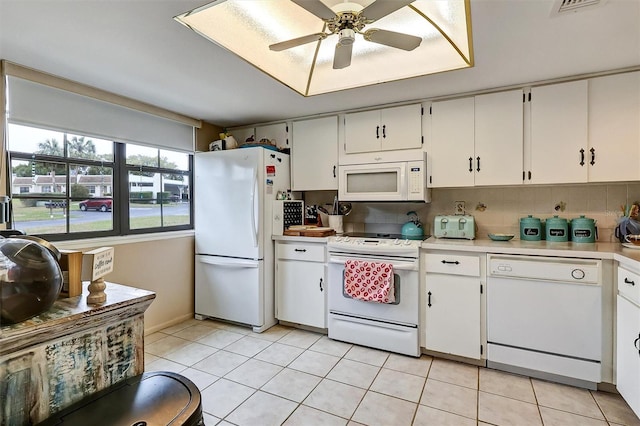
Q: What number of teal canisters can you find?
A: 3